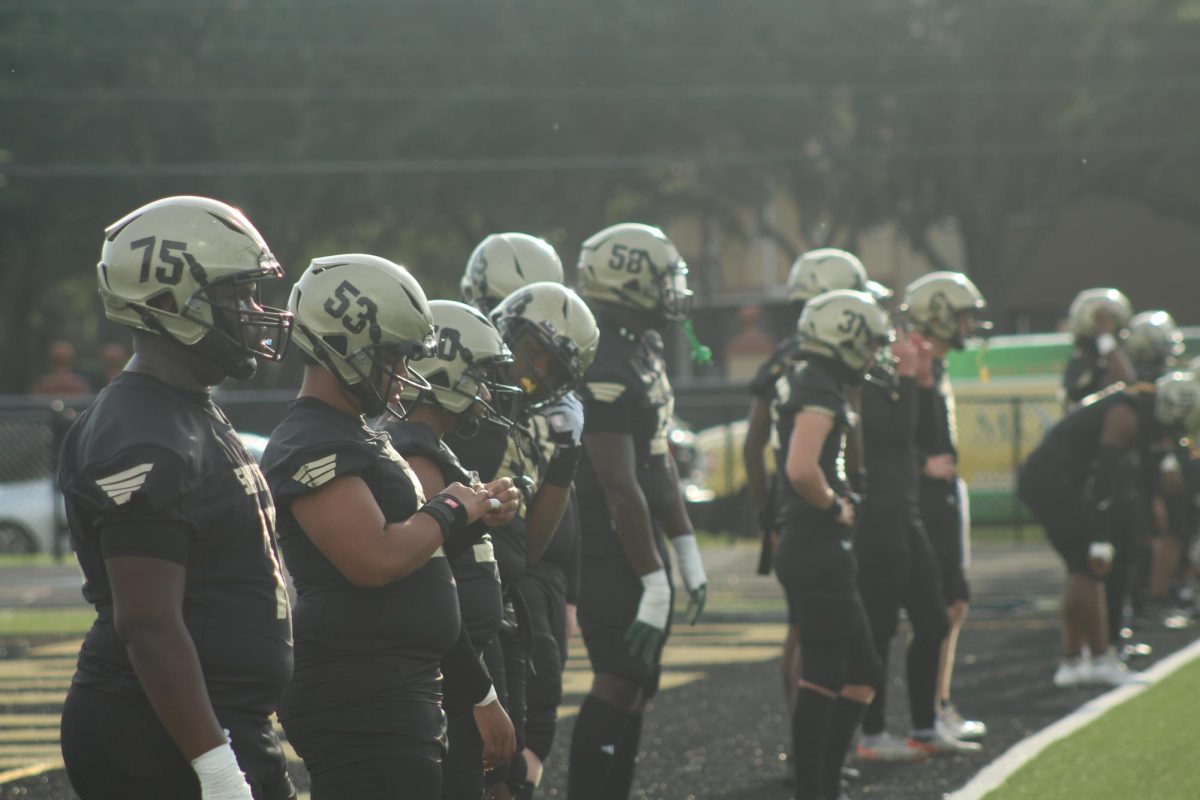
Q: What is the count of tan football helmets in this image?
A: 12